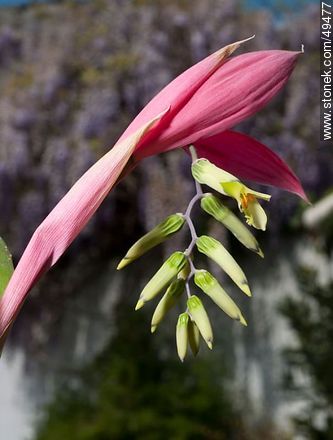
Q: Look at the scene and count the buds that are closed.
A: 9